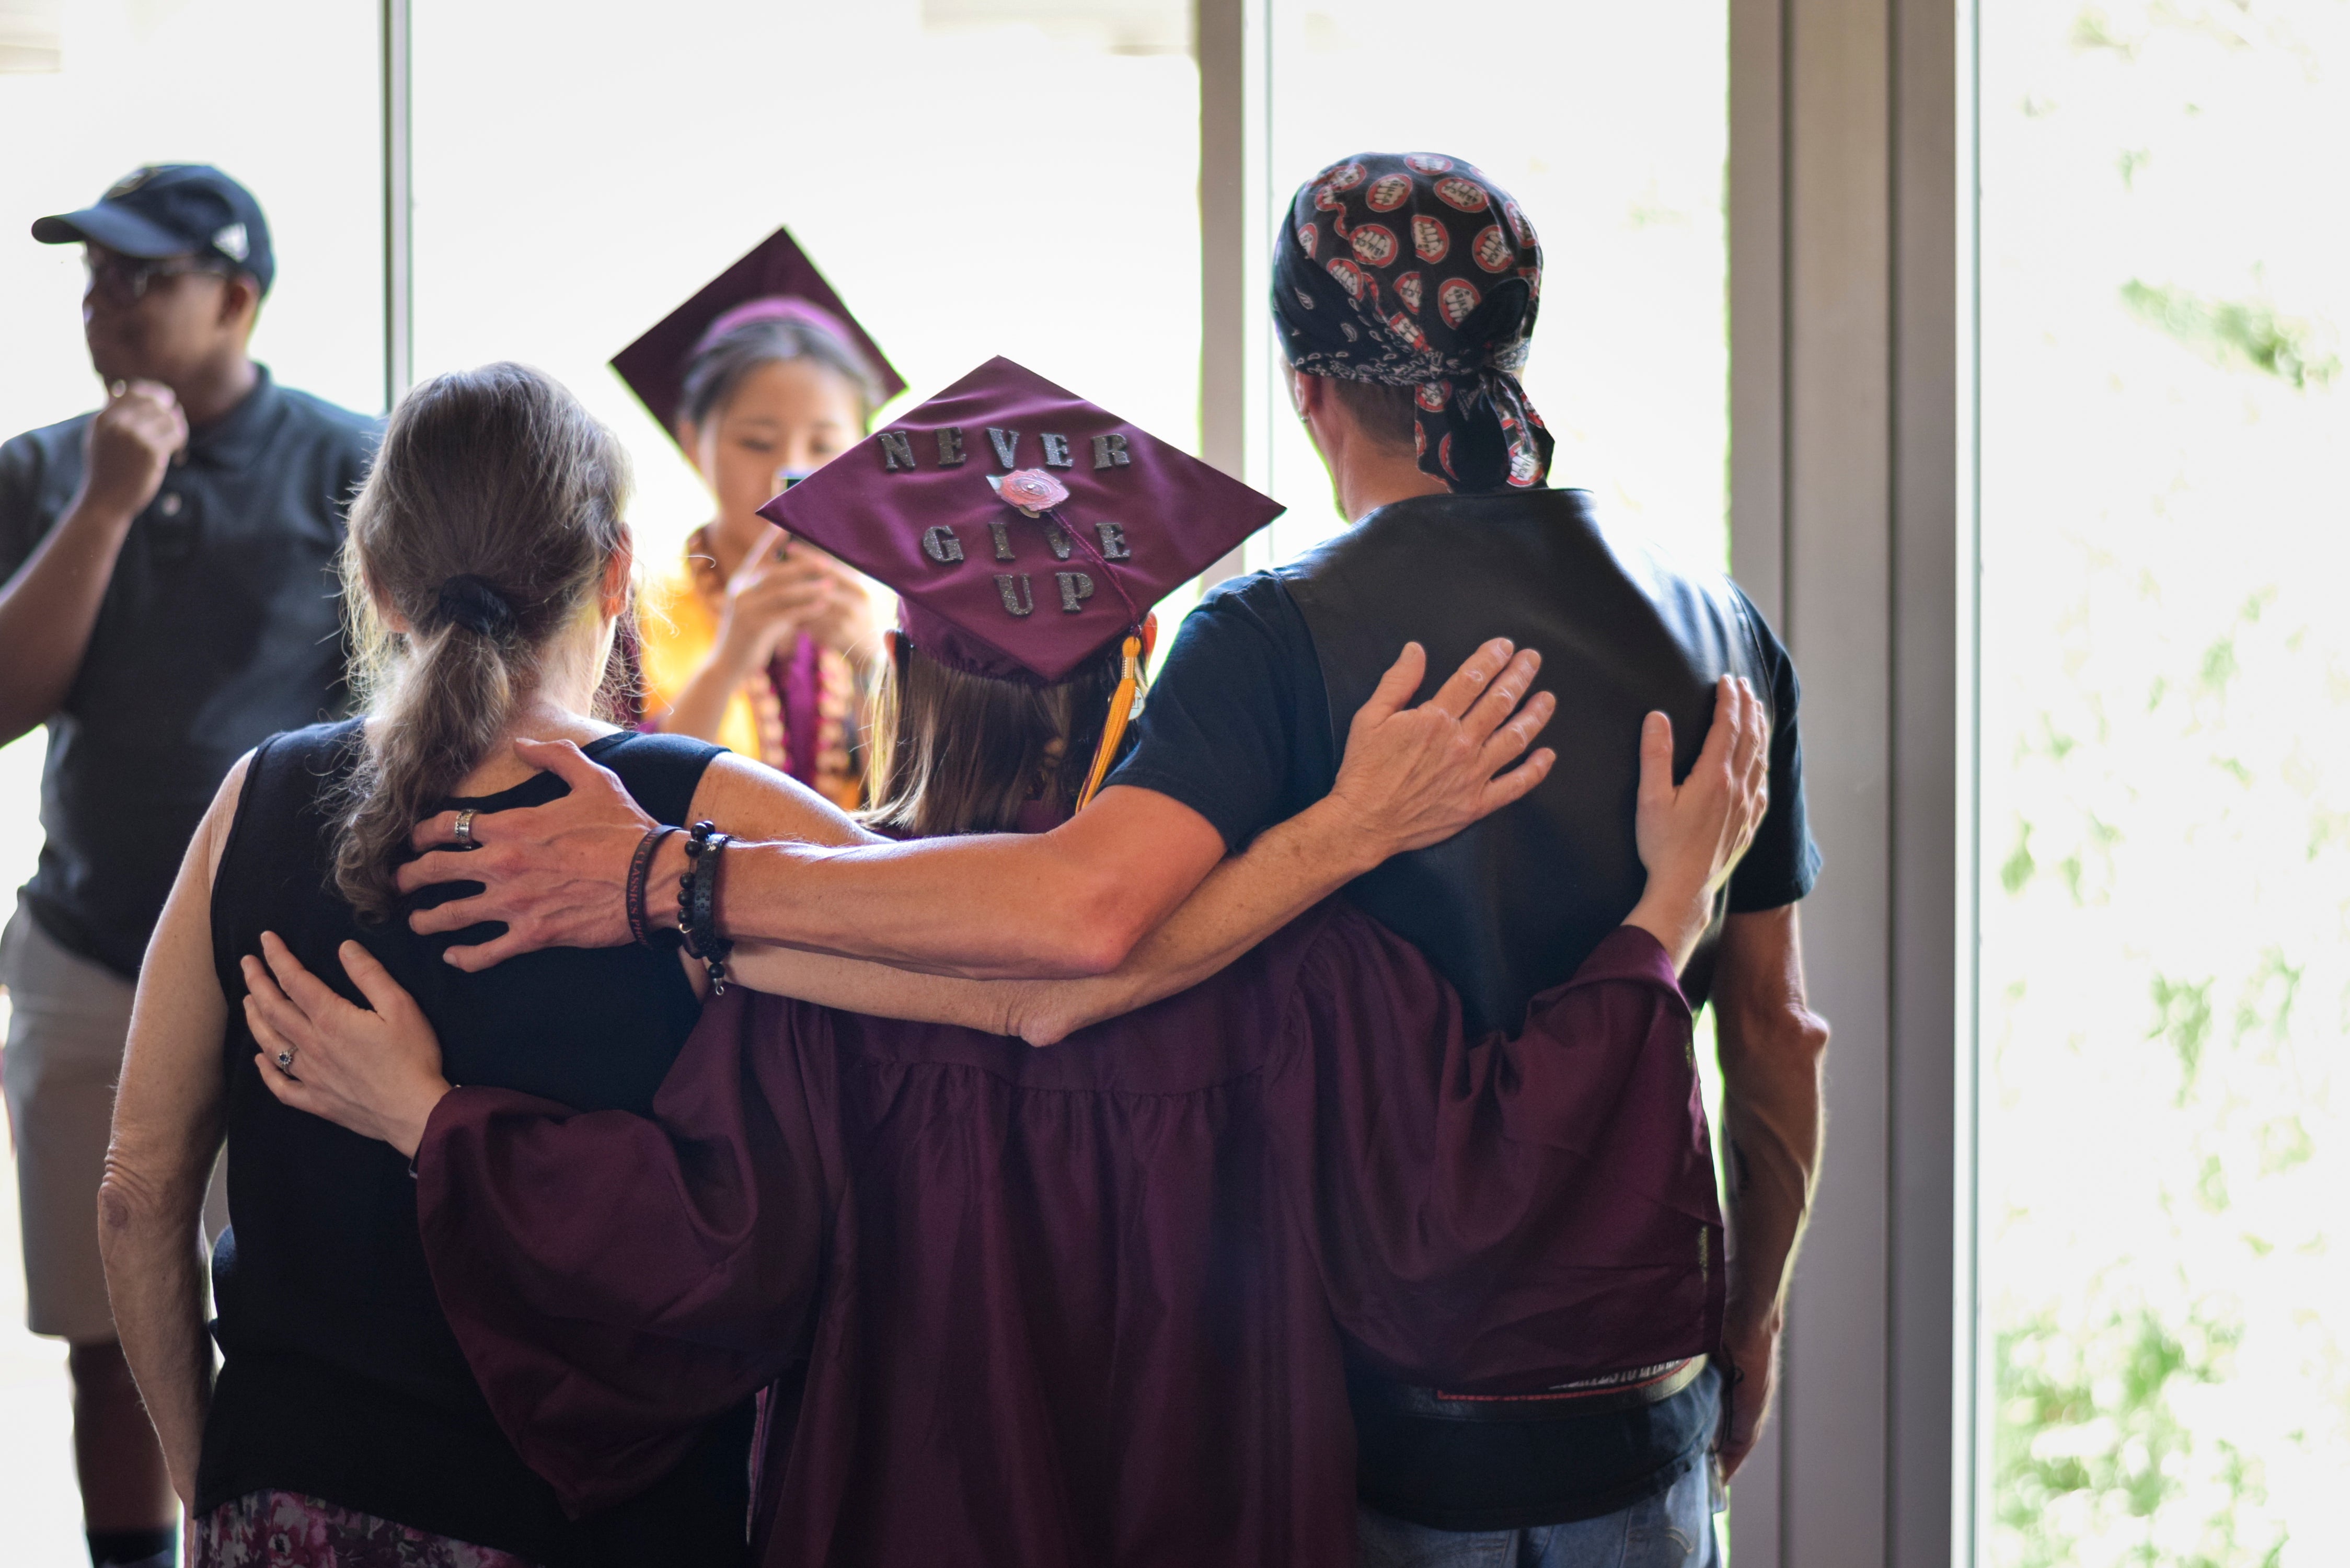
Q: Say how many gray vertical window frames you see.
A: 3